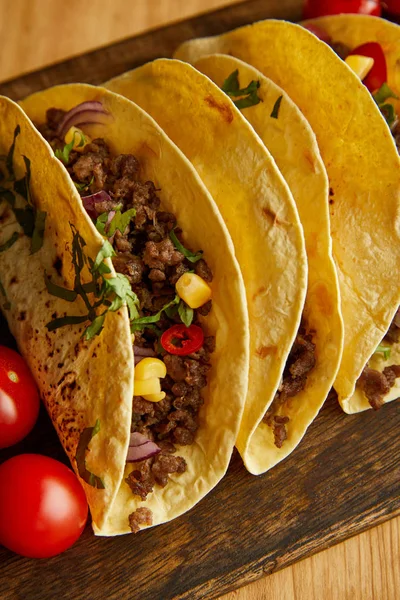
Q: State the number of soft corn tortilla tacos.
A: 3